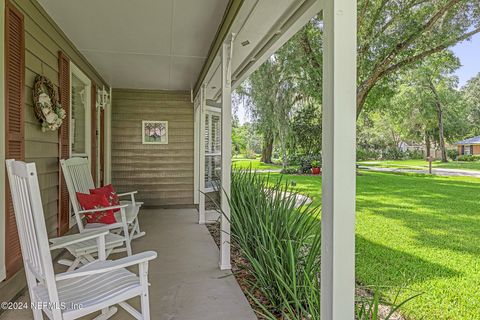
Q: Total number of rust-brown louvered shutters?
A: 3